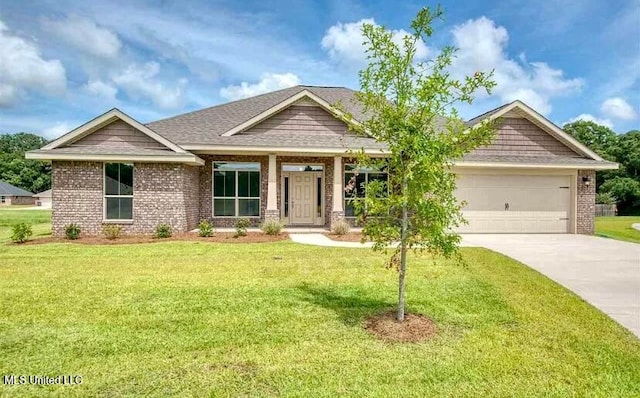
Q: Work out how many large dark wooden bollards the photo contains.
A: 0